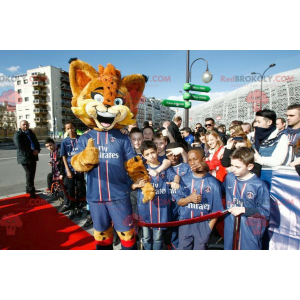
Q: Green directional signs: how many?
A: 3